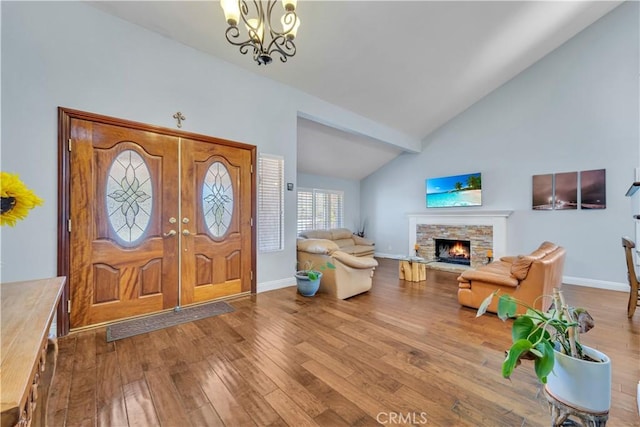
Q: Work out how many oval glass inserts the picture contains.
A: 2